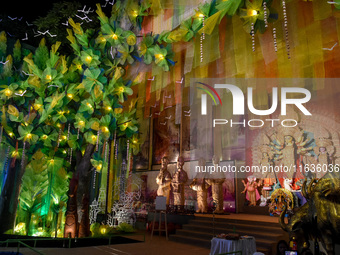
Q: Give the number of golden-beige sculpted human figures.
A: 4